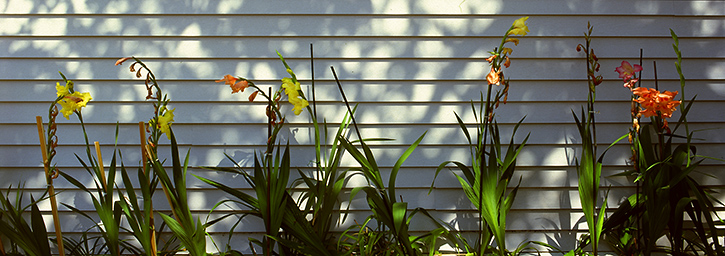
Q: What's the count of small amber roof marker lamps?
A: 0